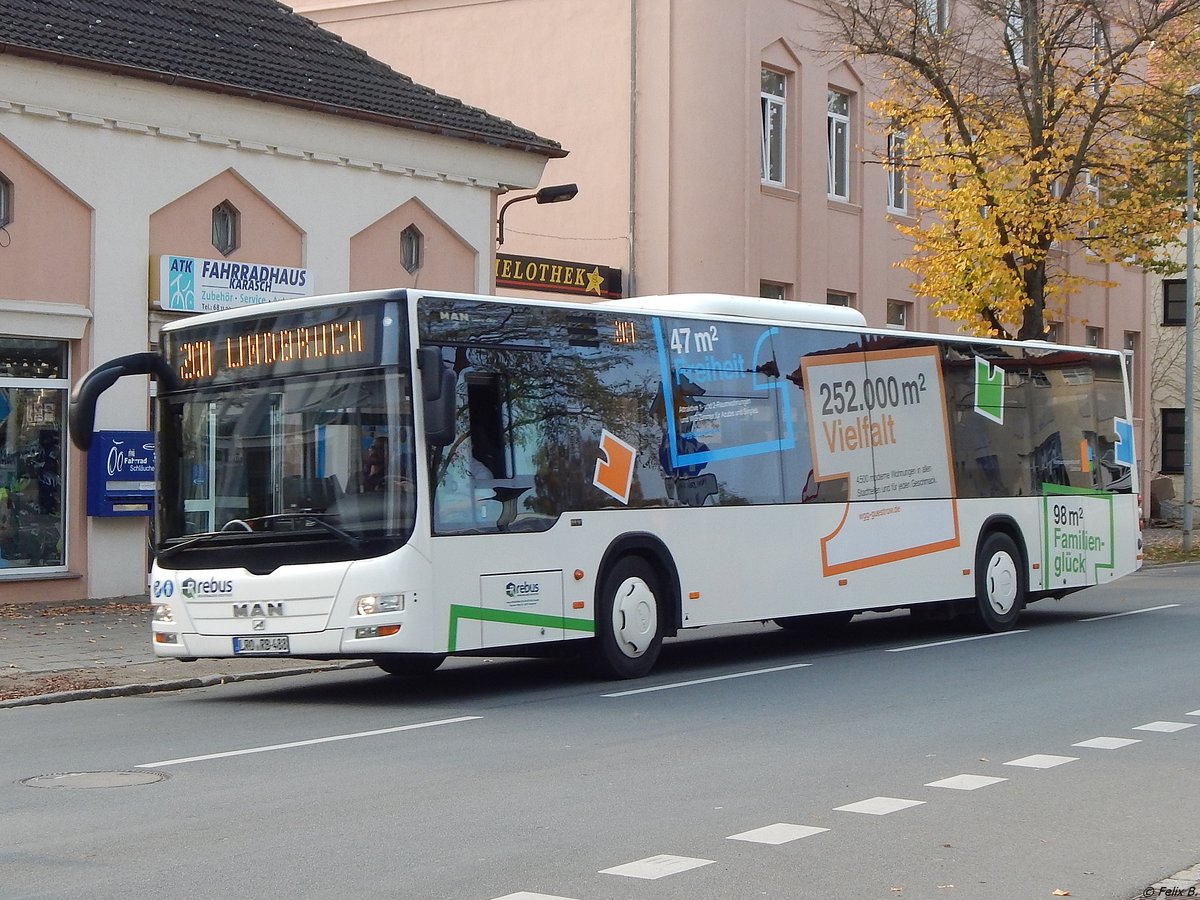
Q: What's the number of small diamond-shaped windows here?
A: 3